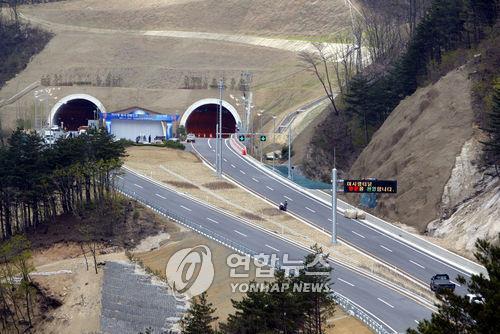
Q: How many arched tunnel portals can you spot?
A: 2